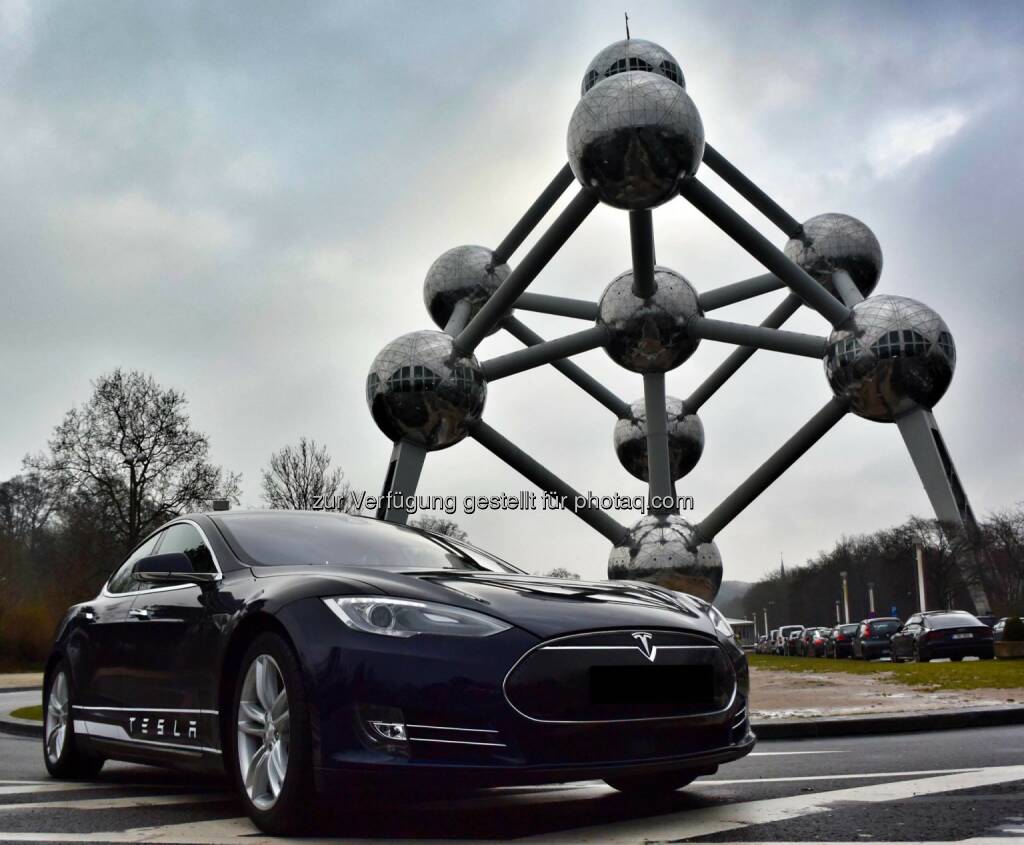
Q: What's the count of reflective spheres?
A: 9